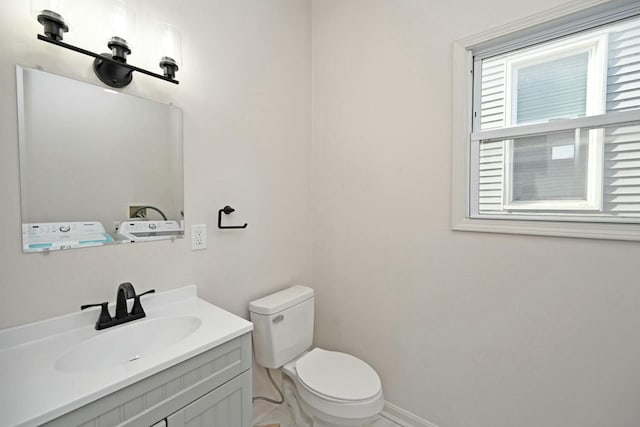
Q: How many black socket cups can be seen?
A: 3